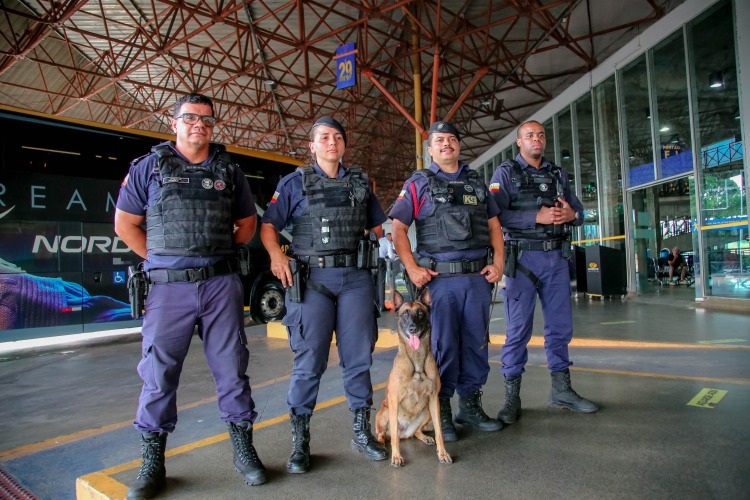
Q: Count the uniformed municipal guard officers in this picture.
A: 4